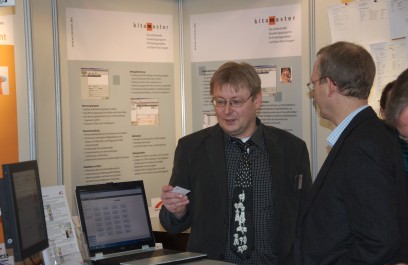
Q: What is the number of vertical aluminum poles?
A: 4